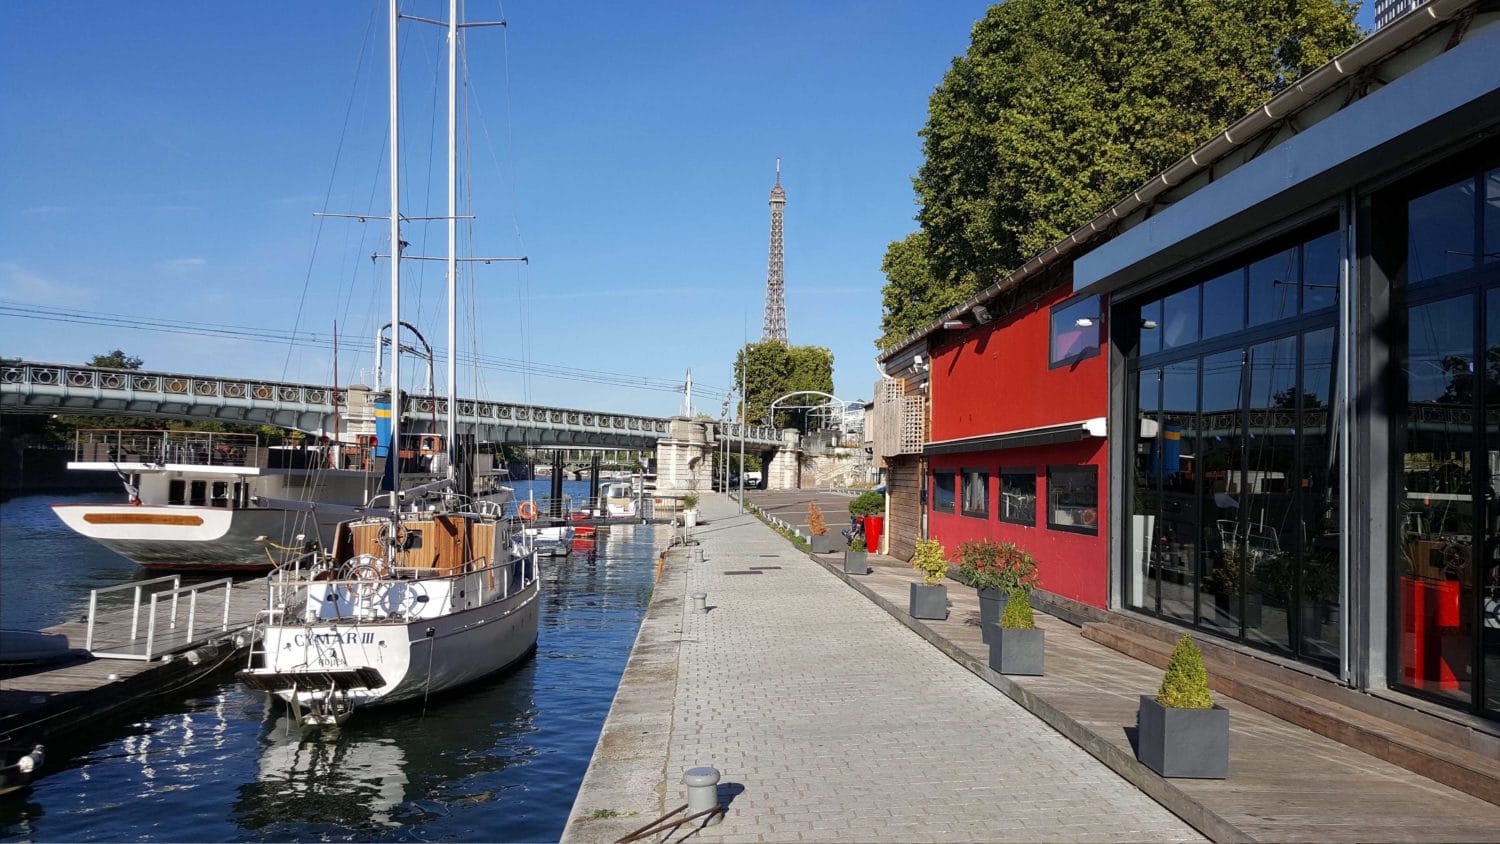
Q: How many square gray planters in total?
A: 5